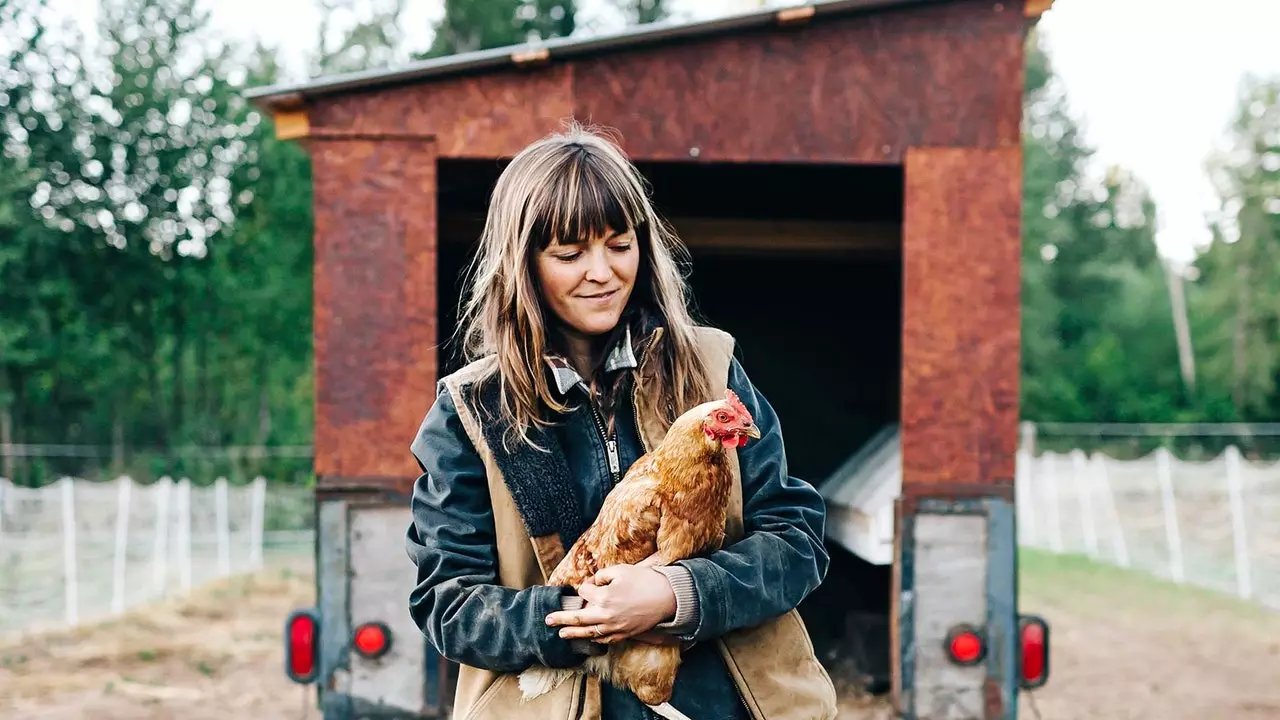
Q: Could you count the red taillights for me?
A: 4